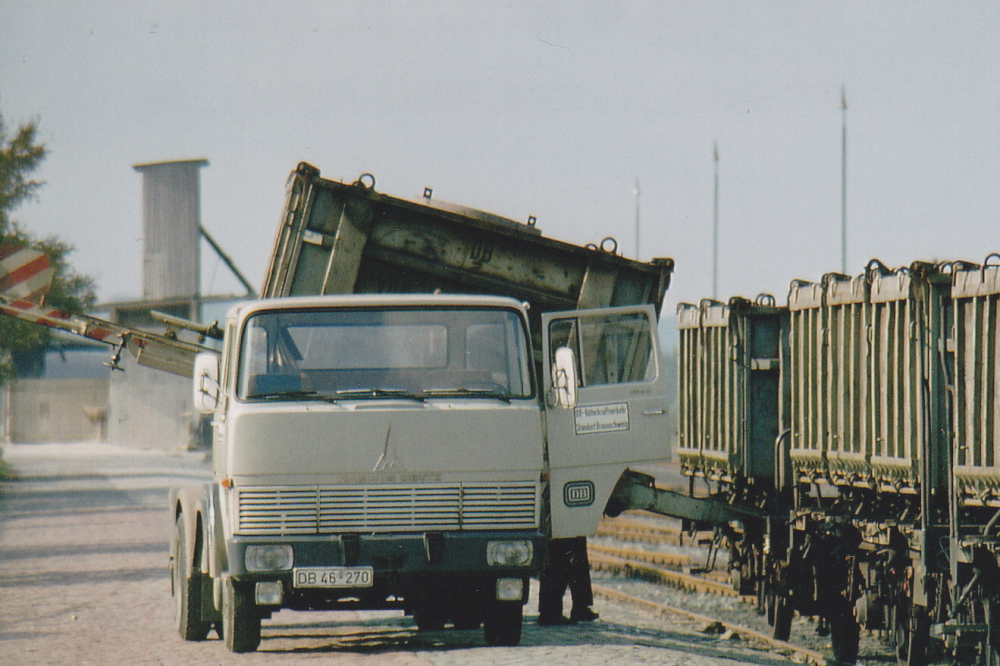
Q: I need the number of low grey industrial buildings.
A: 1